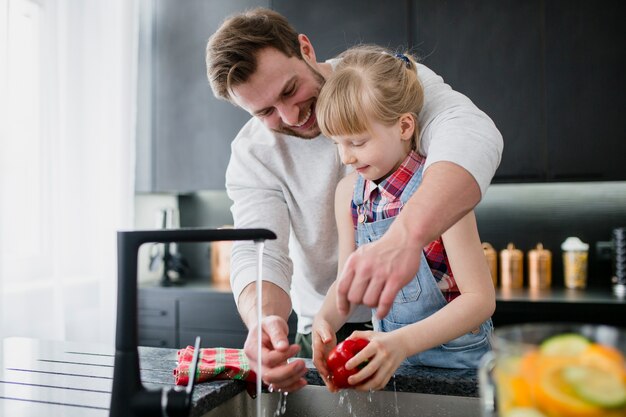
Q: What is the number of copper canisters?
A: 3